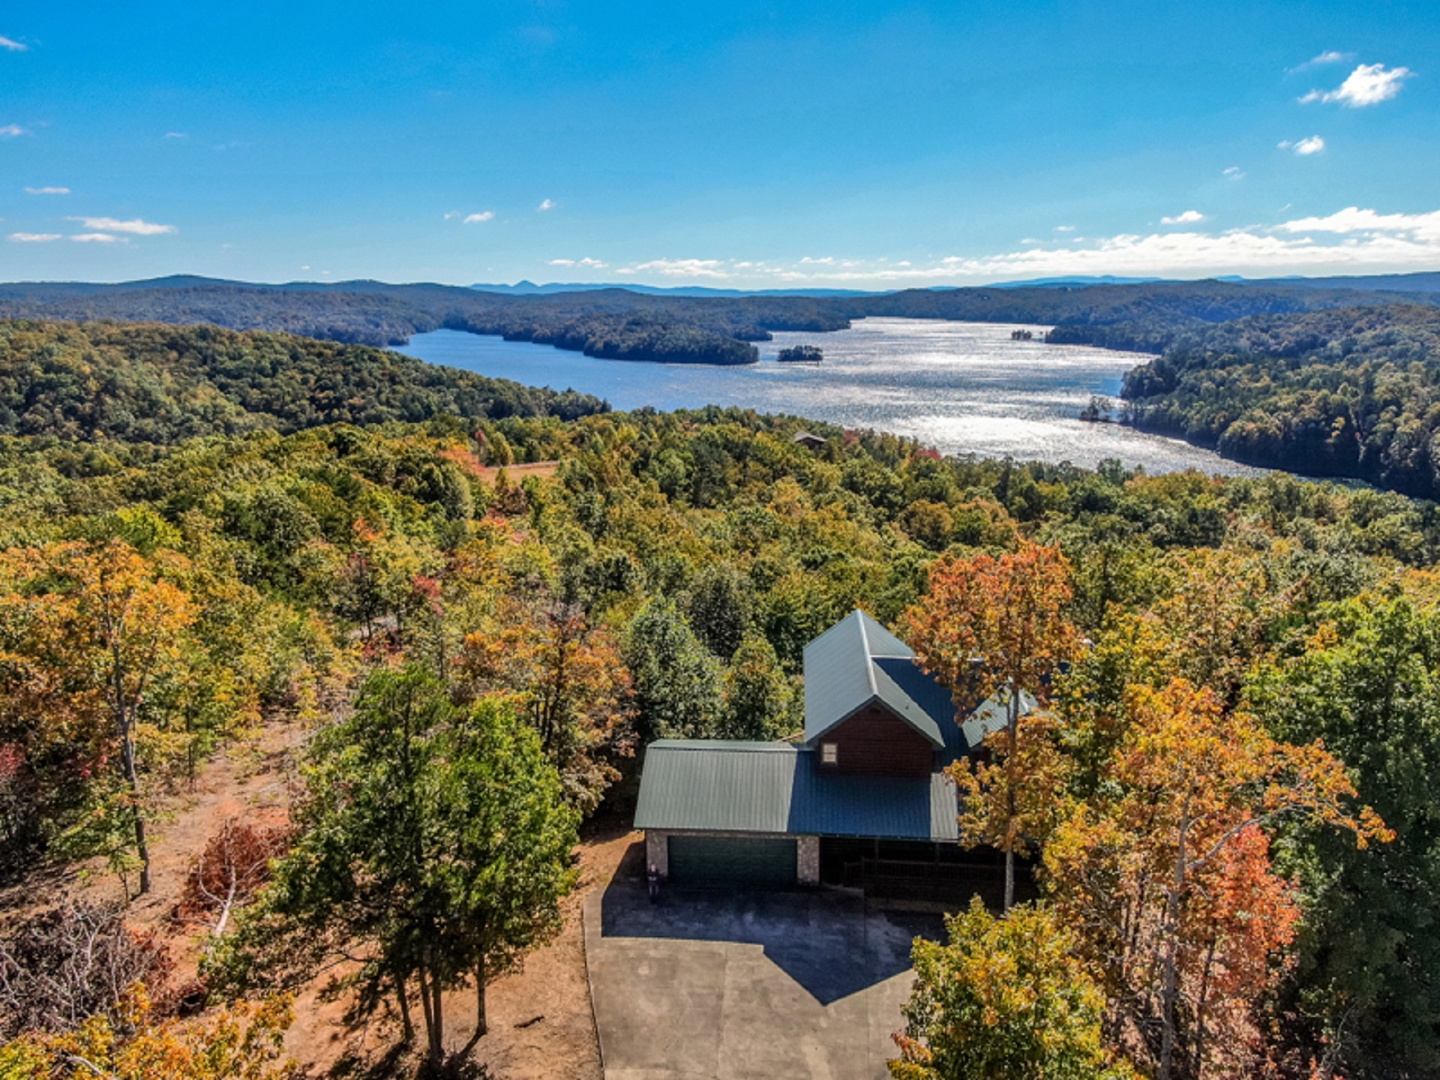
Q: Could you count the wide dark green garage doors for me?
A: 1